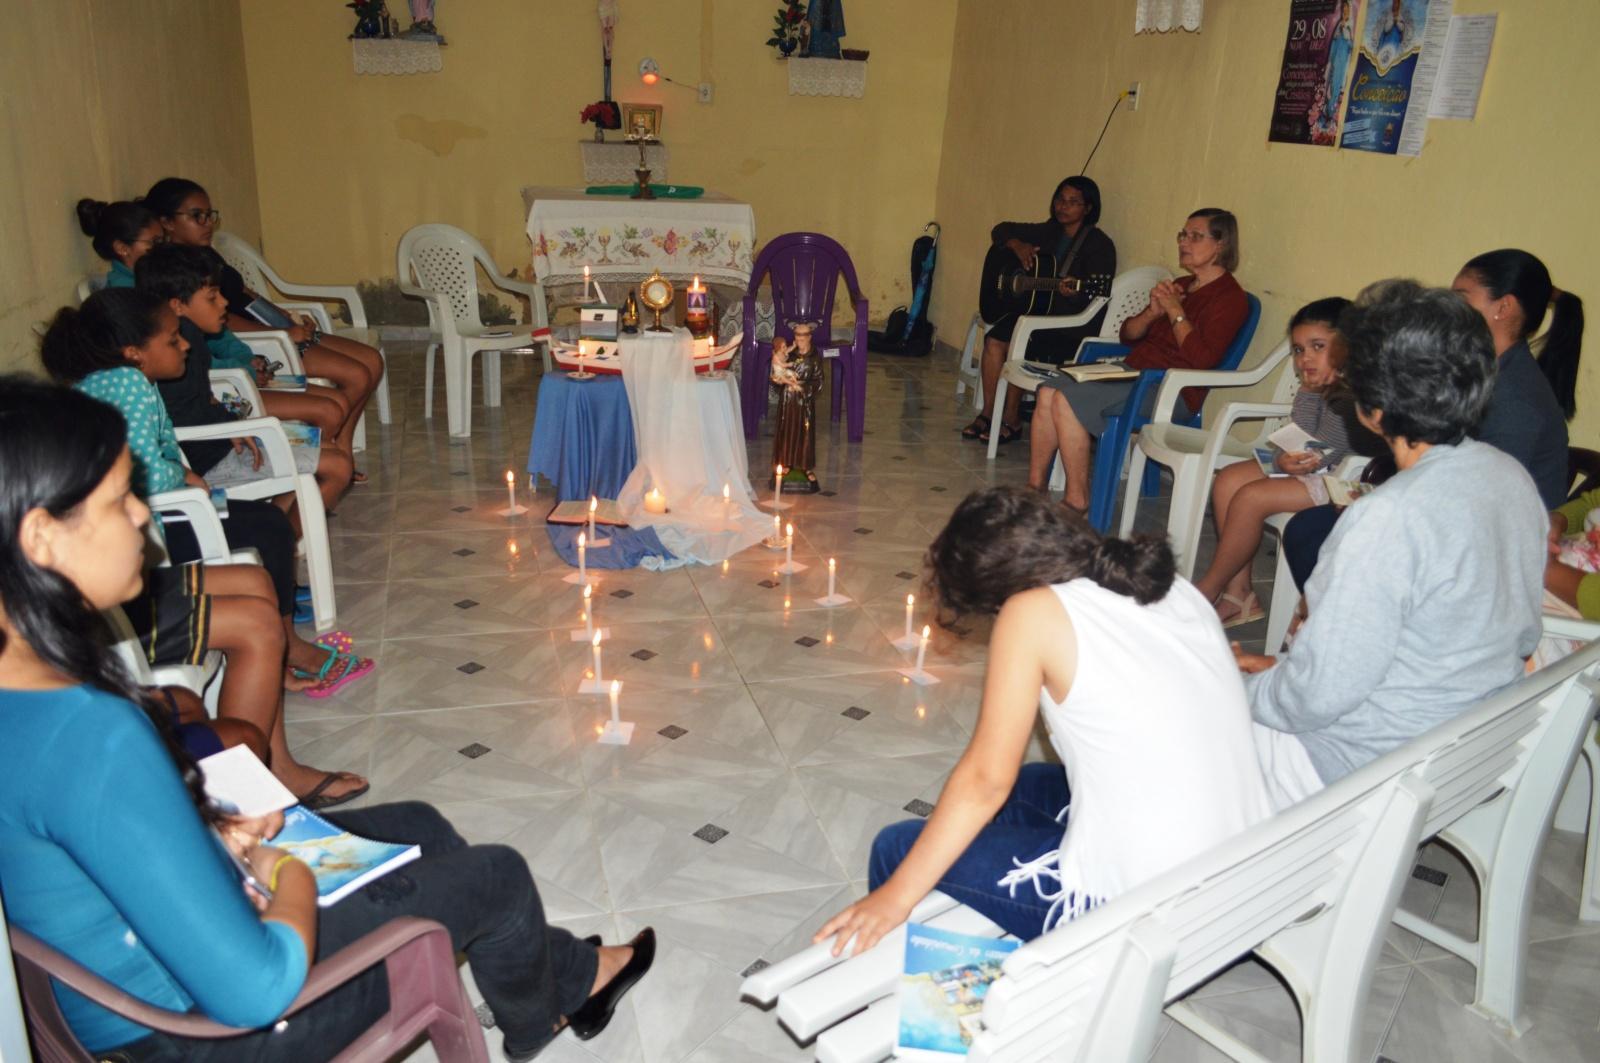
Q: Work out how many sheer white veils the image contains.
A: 1